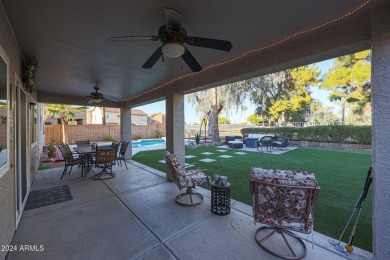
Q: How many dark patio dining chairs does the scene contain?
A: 6